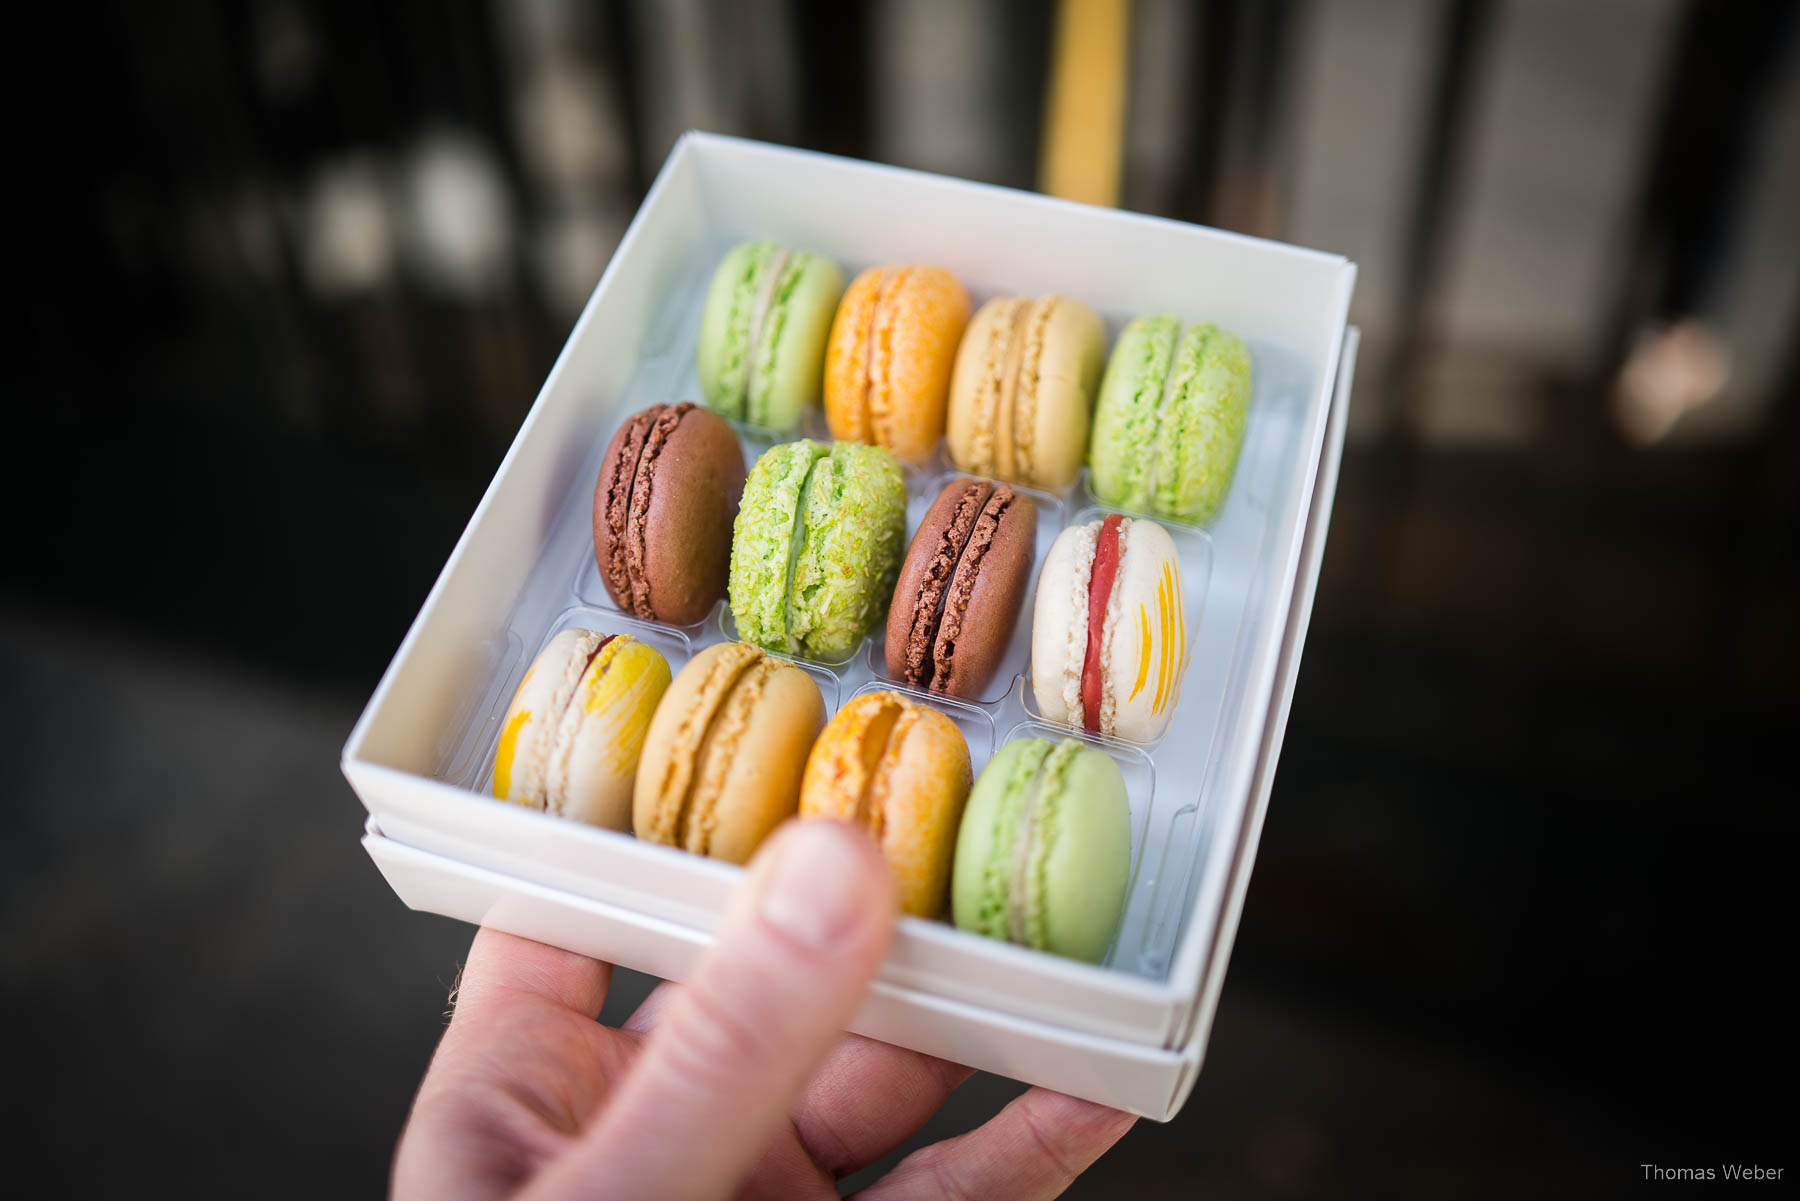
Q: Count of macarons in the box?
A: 12